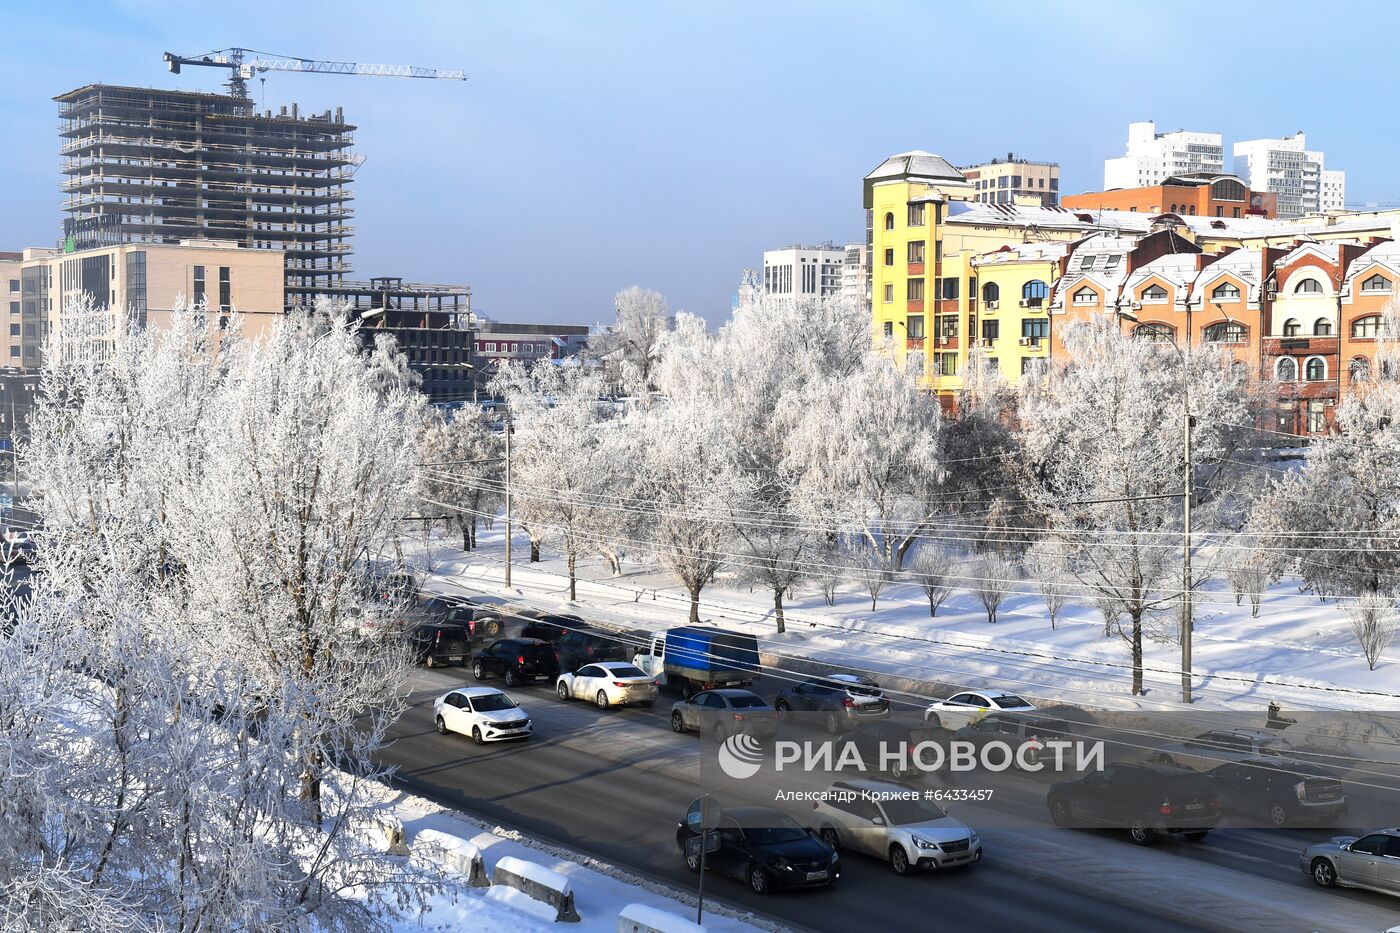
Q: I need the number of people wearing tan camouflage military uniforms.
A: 0